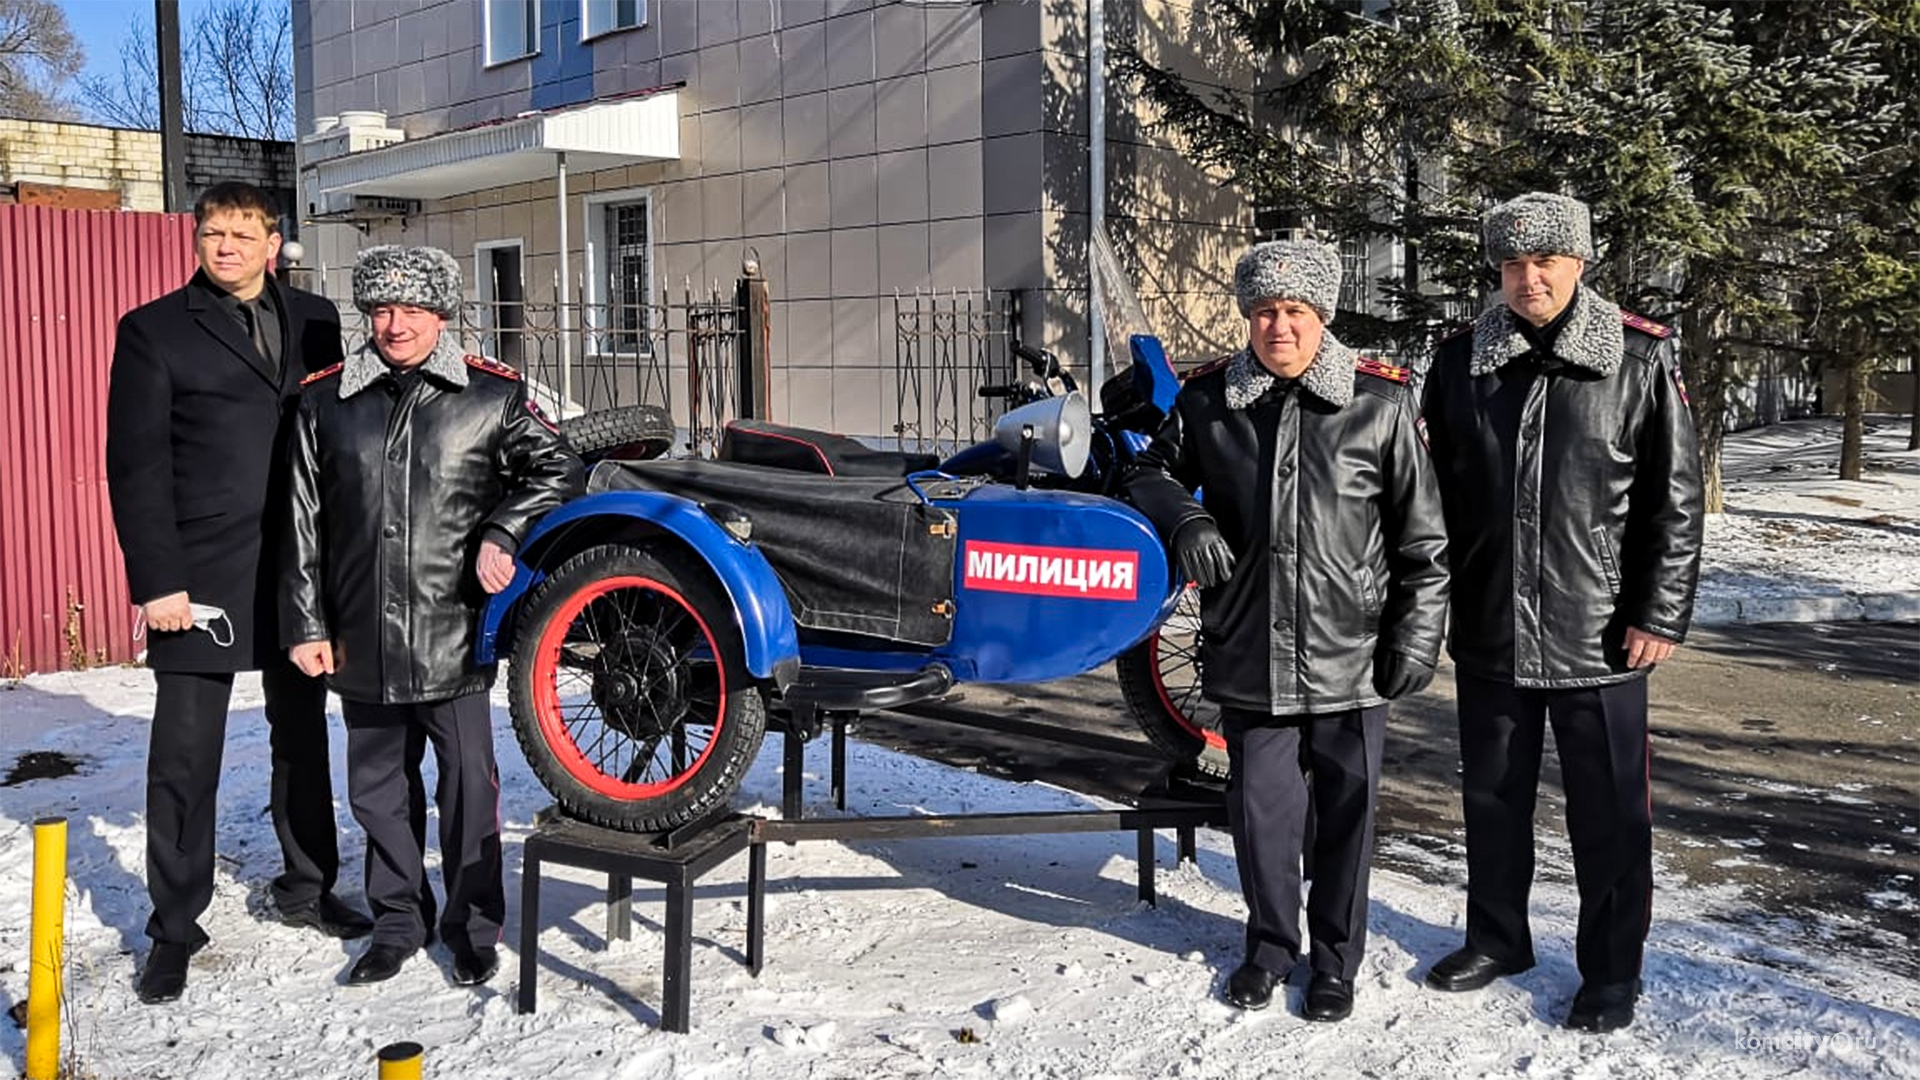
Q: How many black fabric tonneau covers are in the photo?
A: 1